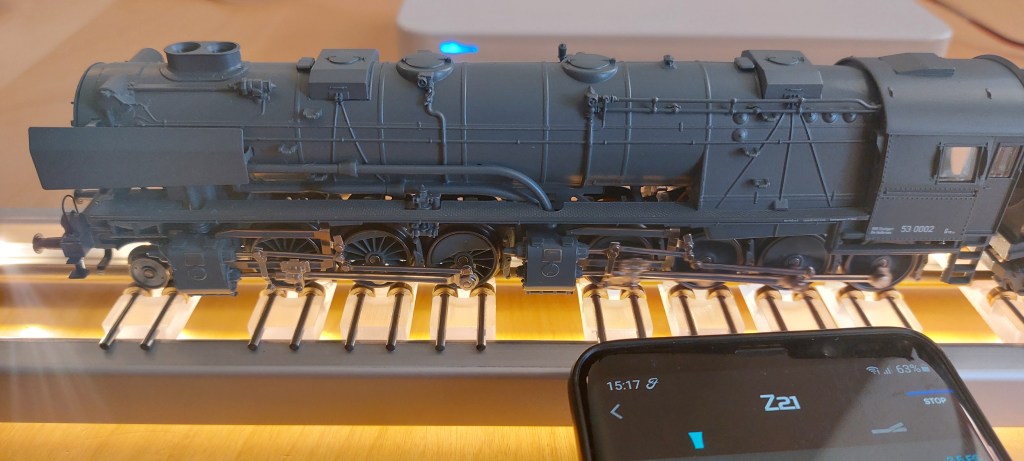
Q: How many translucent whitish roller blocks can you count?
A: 9